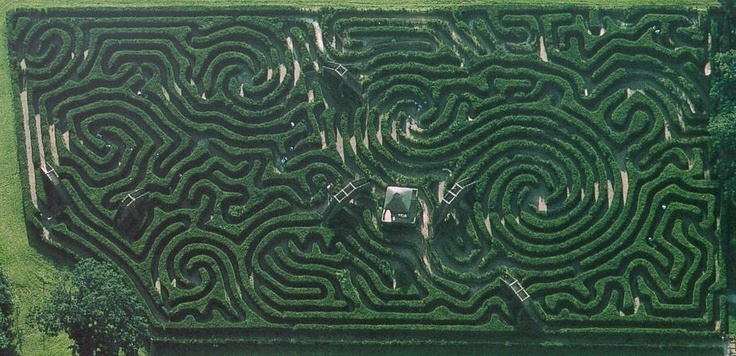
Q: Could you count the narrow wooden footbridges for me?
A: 6